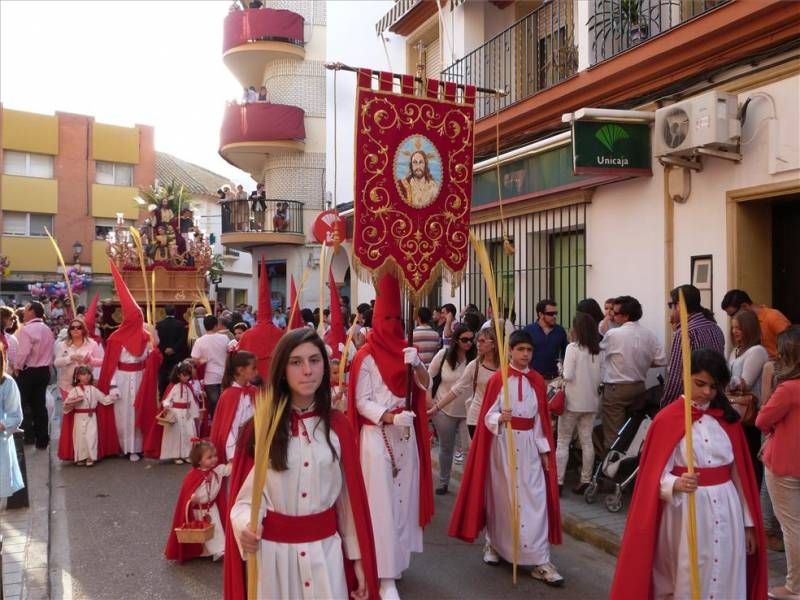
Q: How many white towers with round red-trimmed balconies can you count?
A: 1